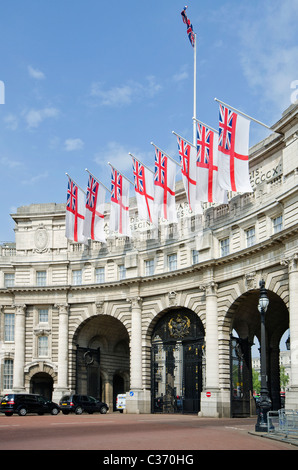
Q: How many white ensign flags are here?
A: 8